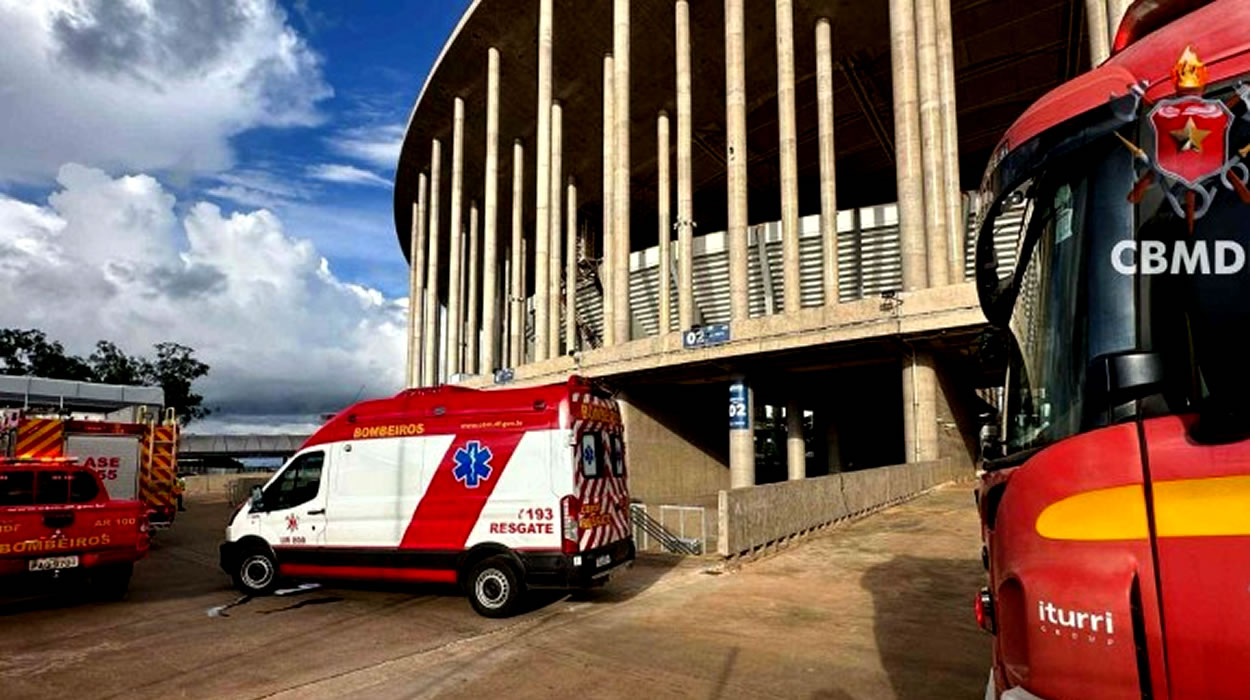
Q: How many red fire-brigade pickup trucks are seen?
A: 1